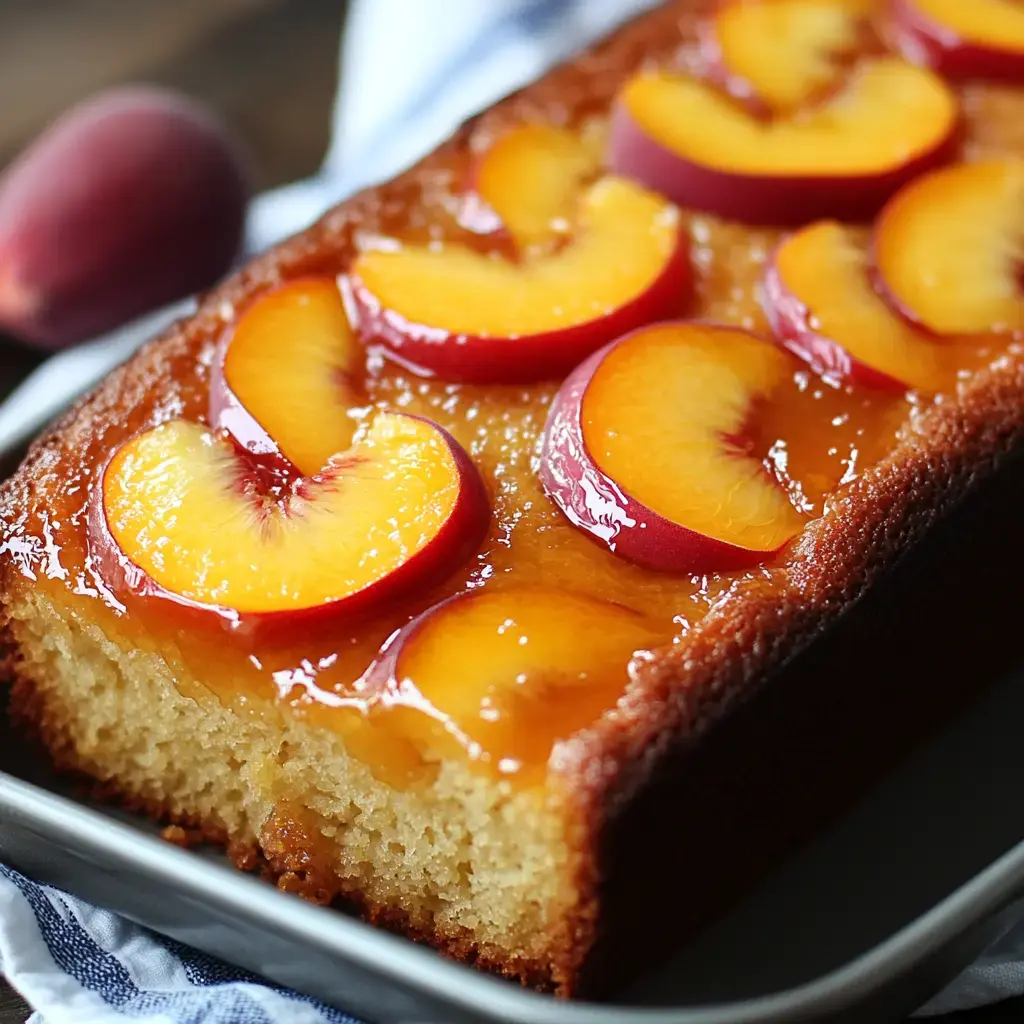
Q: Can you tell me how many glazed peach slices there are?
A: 11